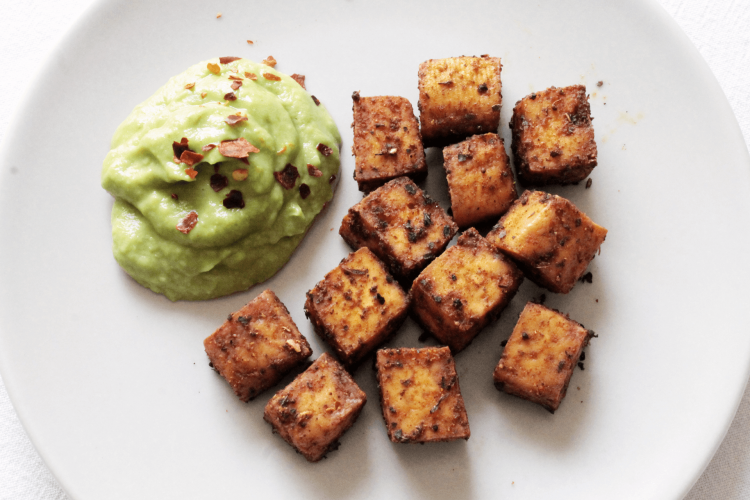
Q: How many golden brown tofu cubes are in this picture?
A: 12